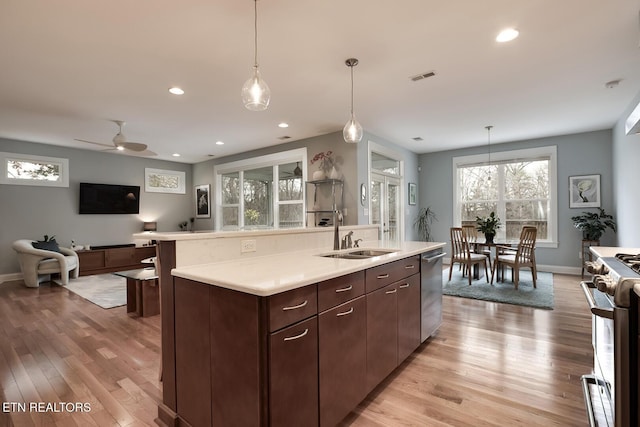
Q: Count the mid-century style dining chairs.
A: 4